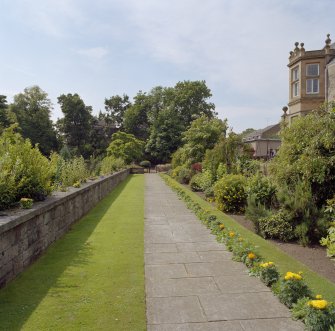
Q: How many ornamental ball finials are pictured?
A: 5